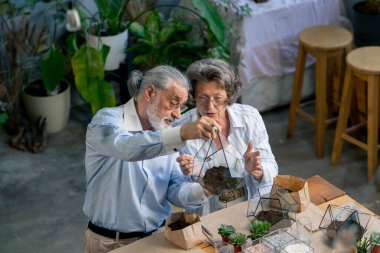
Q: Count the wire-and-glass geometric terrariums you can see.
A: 3